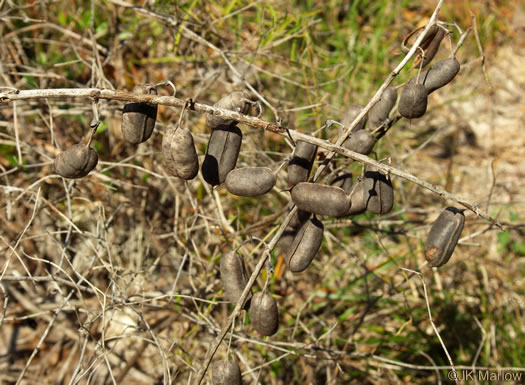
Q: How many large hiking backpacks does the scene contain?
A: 0